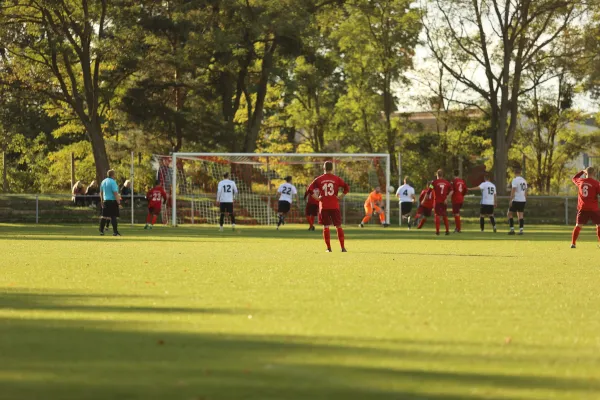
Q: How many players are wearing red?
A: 7